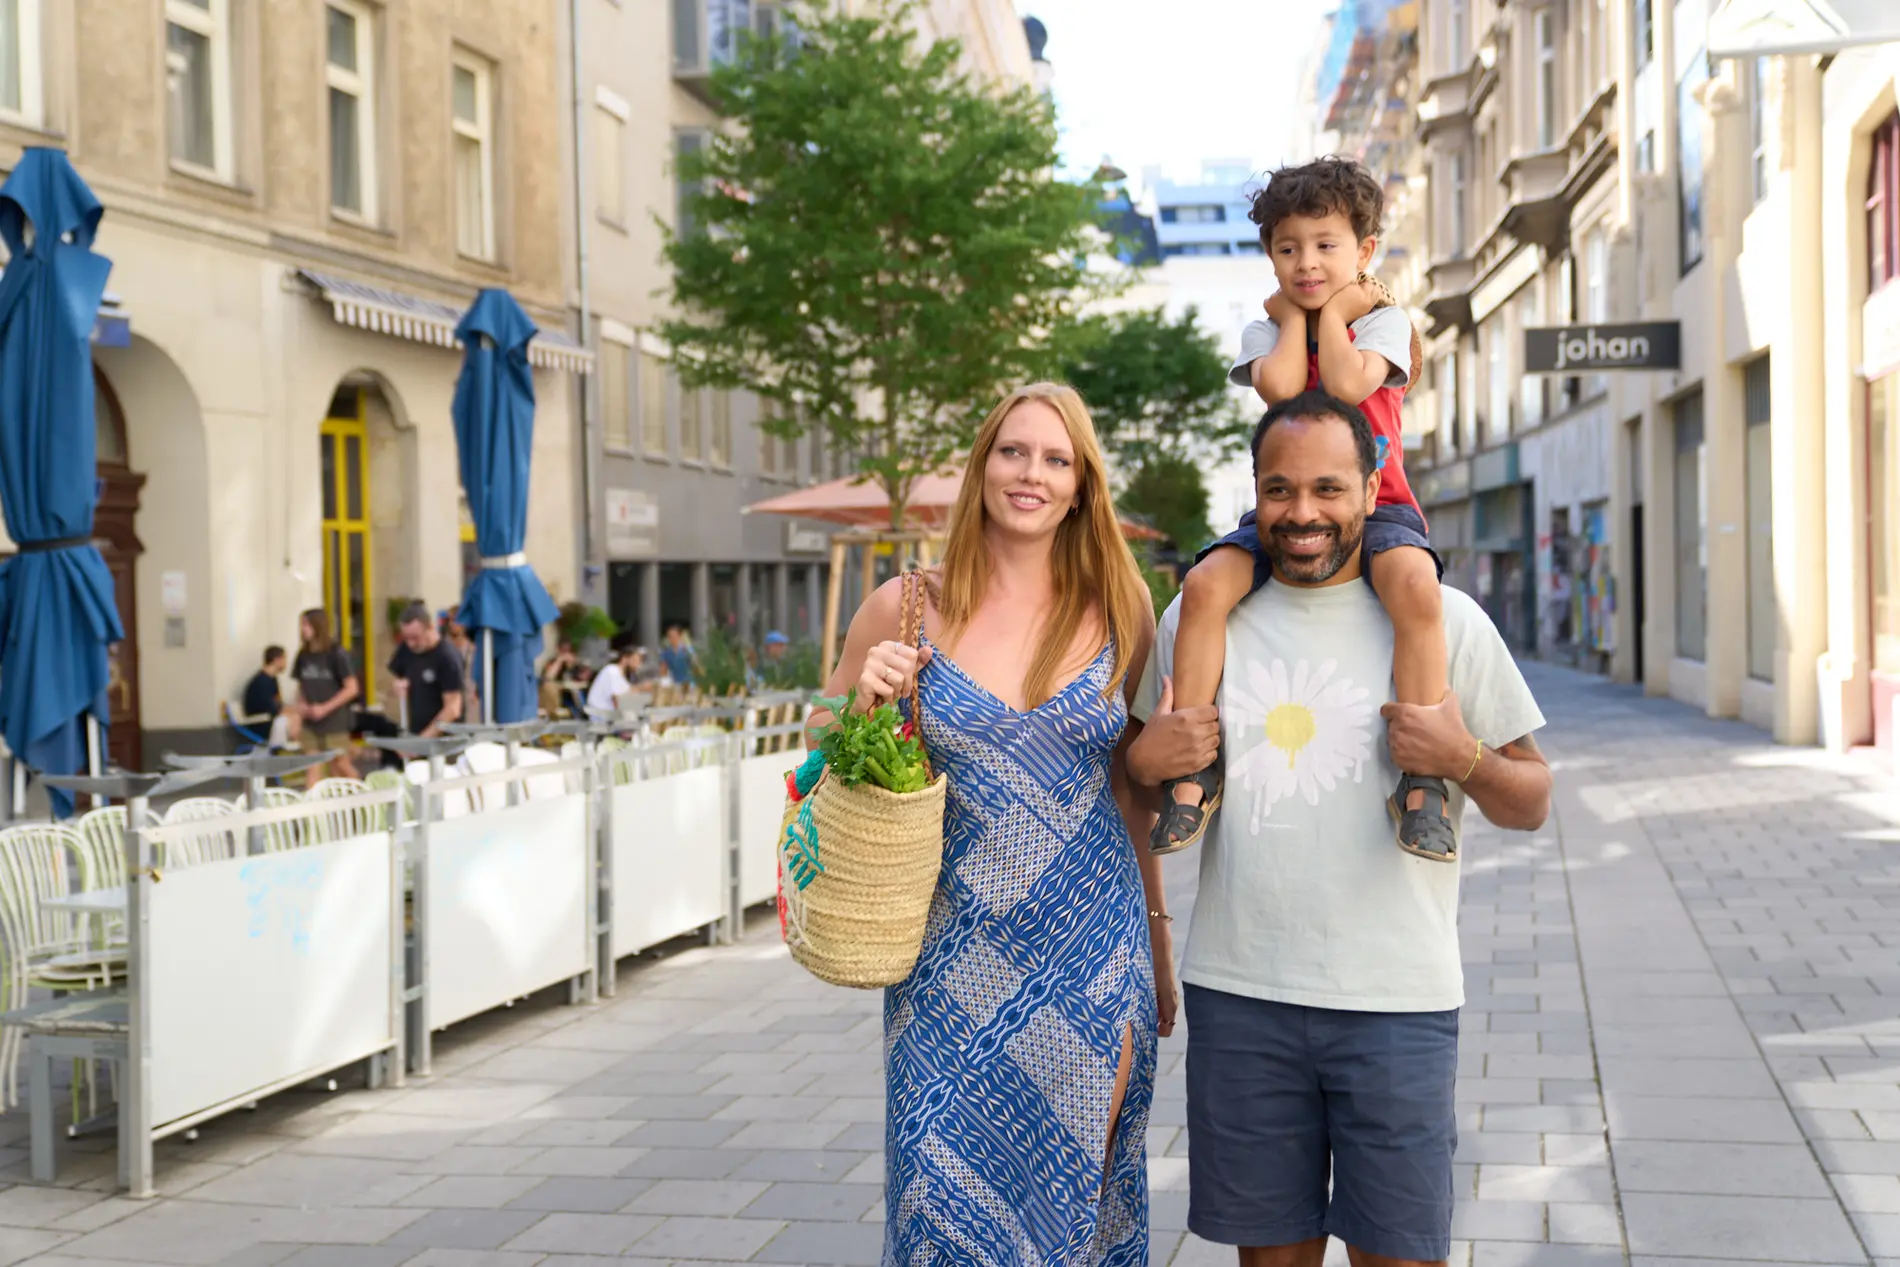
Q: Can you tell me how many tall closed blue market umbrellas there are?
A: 2